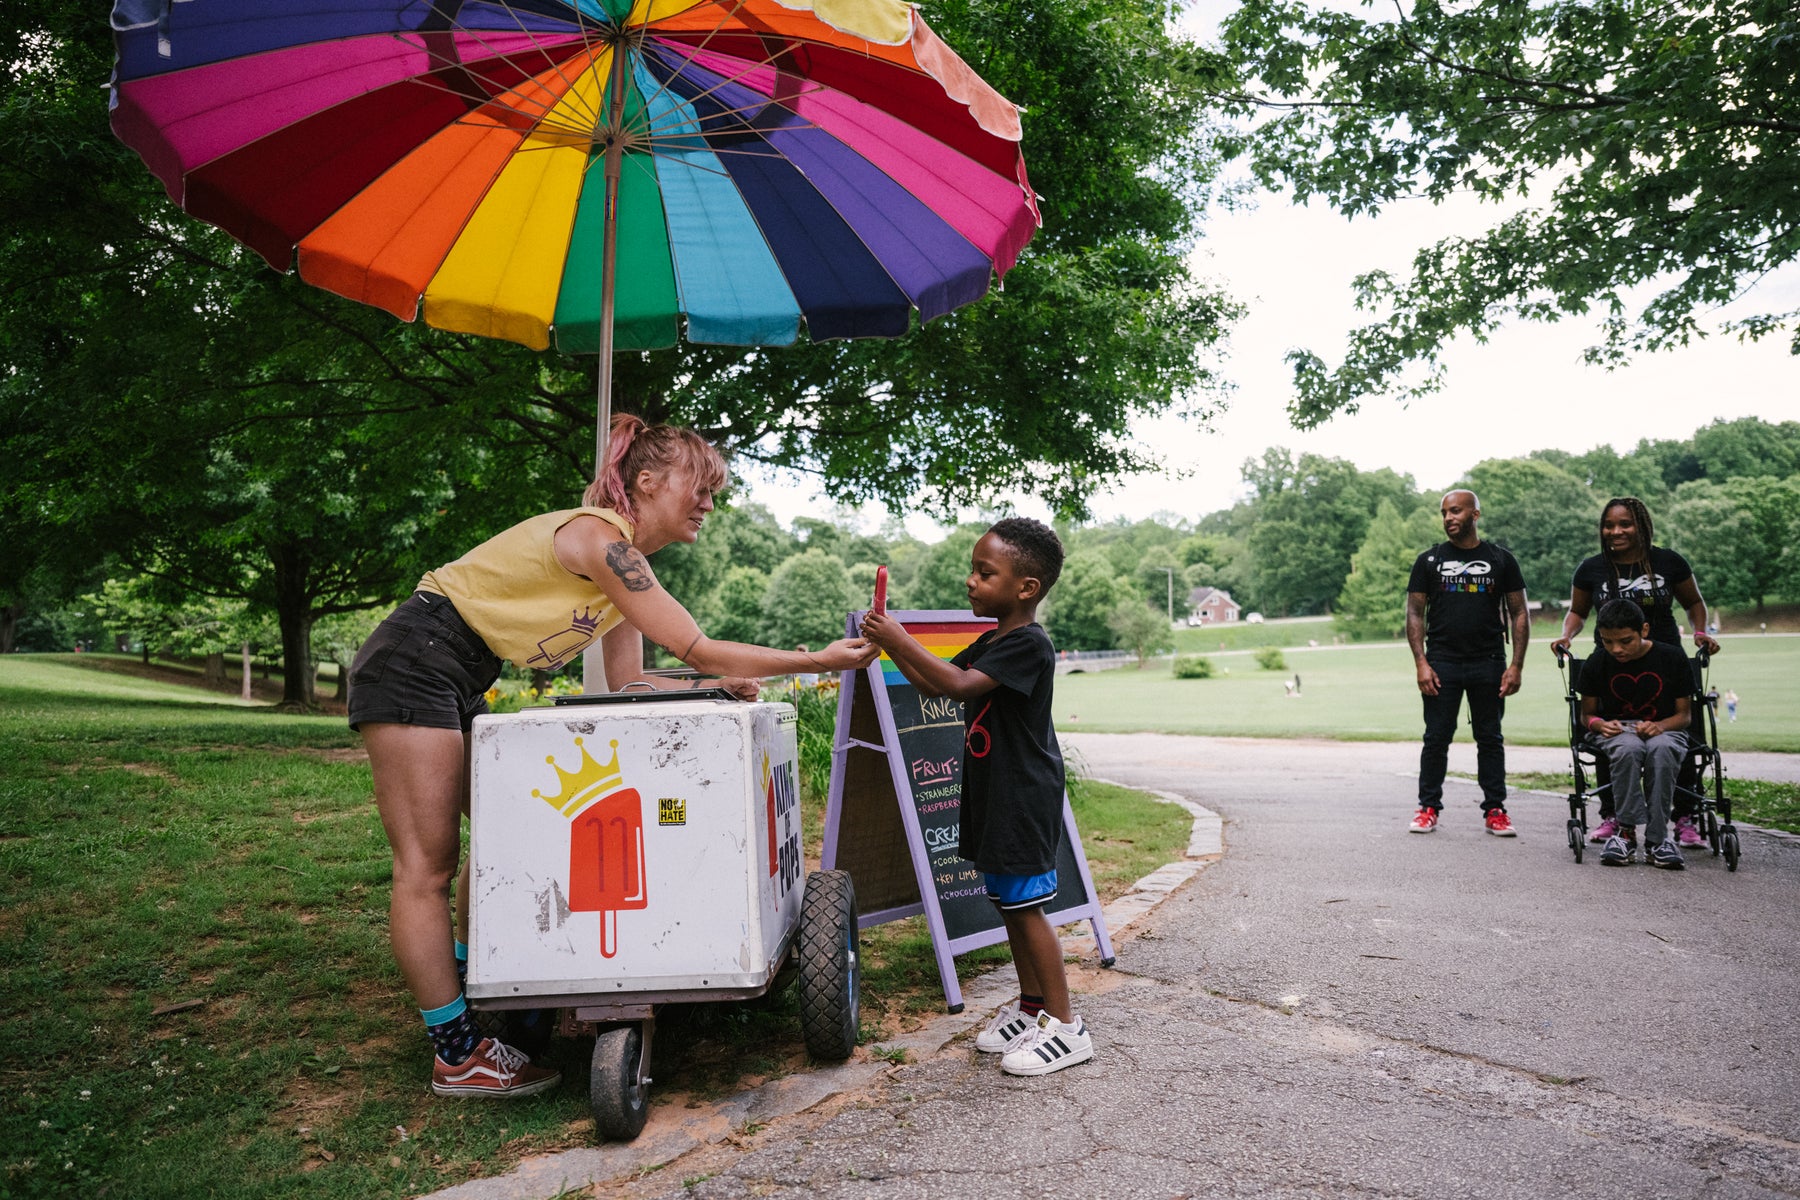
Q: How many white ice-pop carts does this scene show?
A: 1